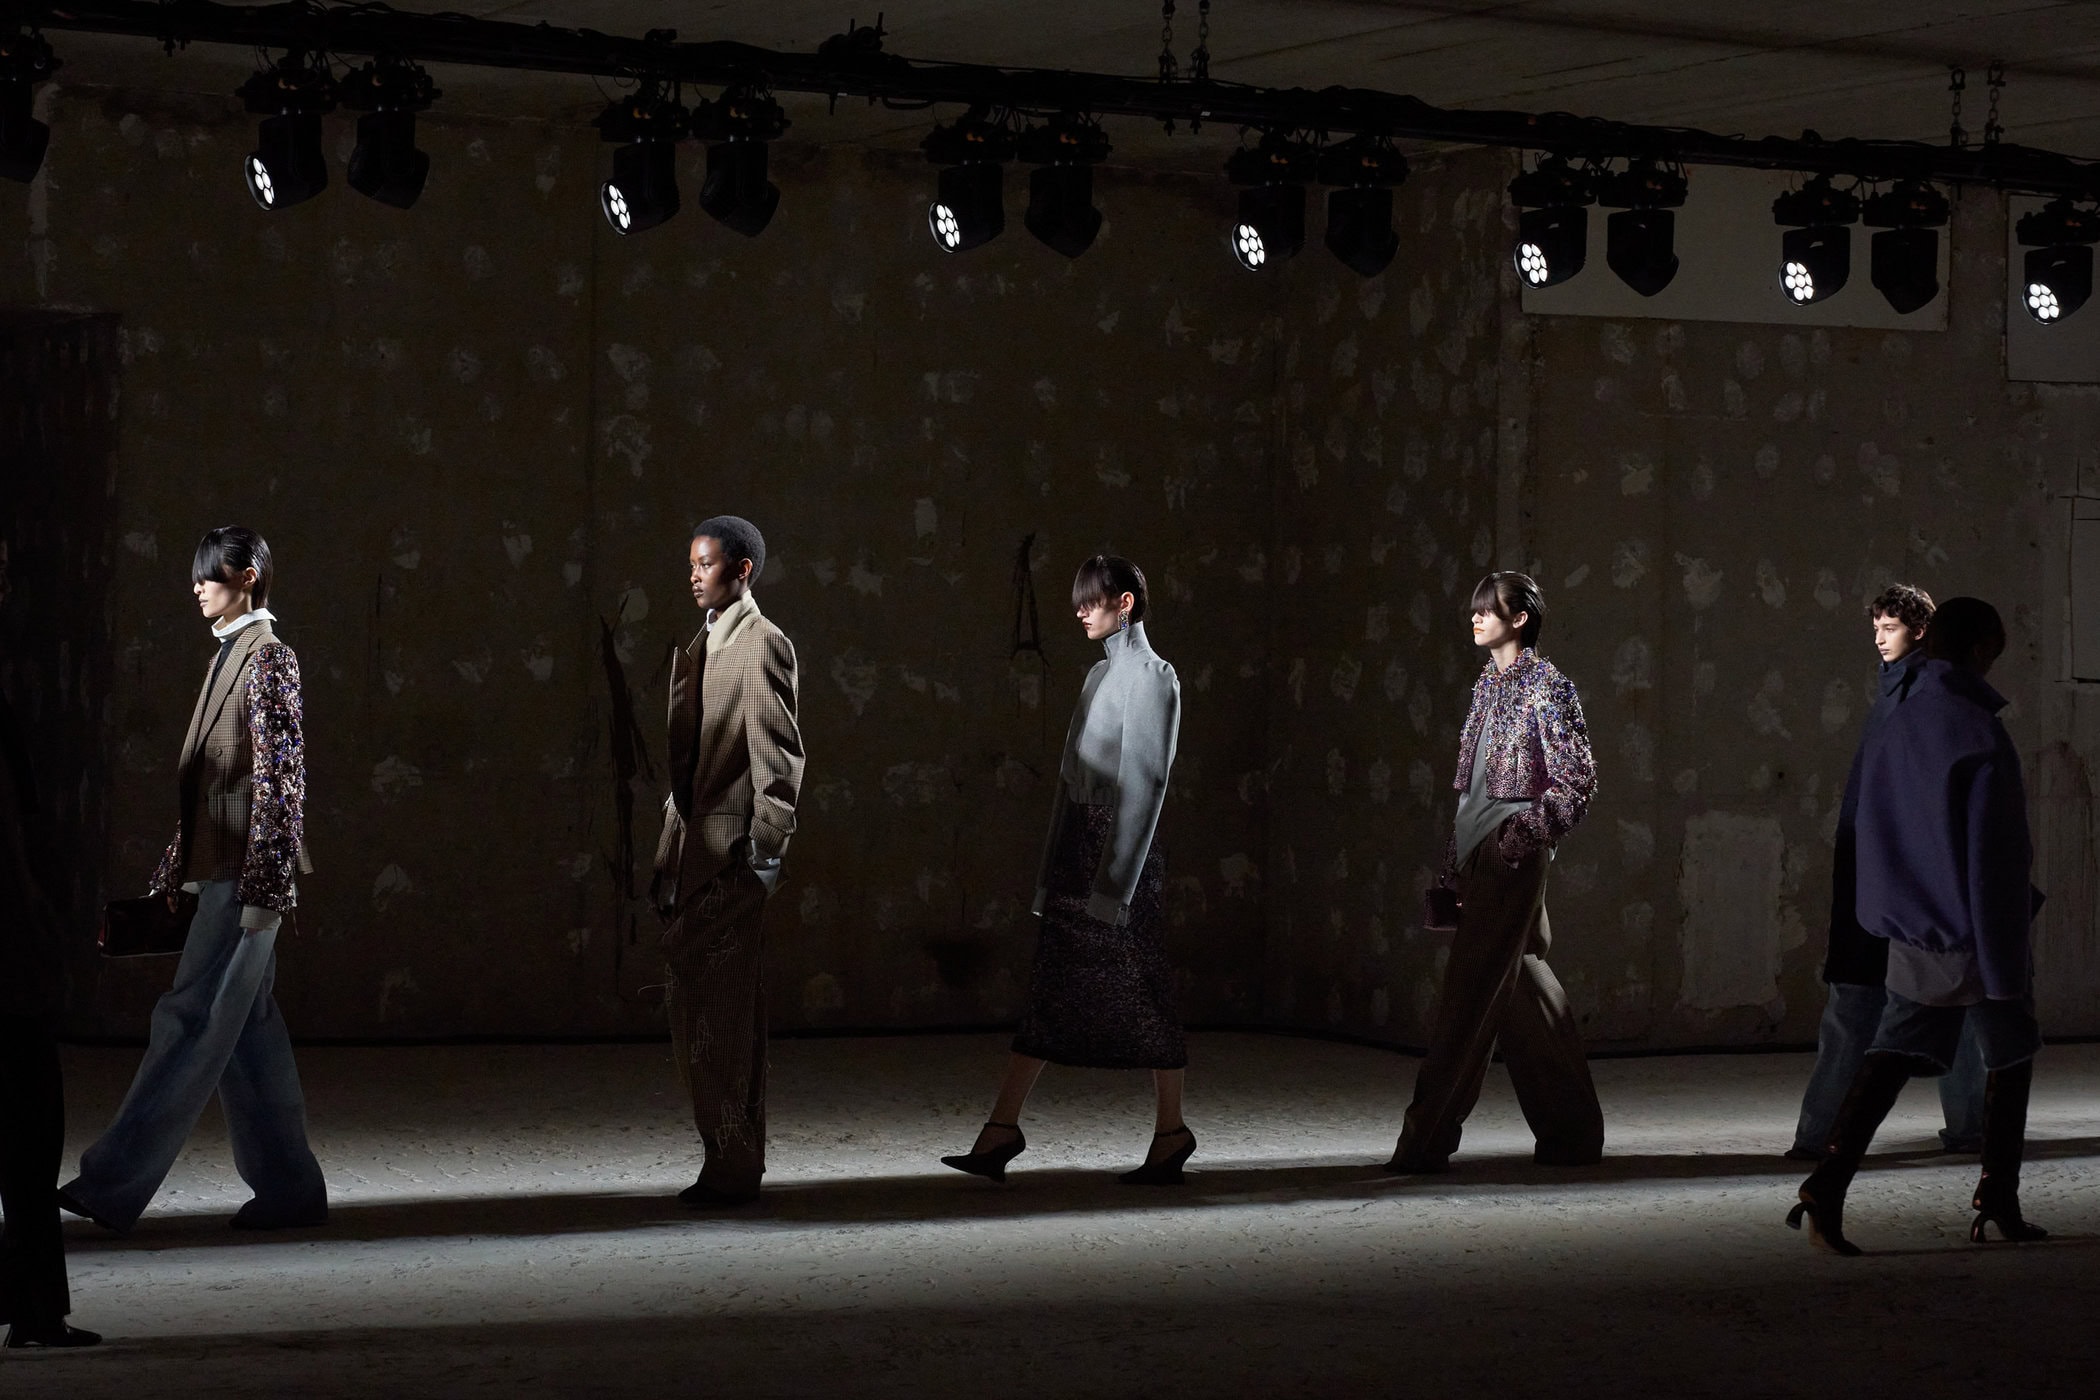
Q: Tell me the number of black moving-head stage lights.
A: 14